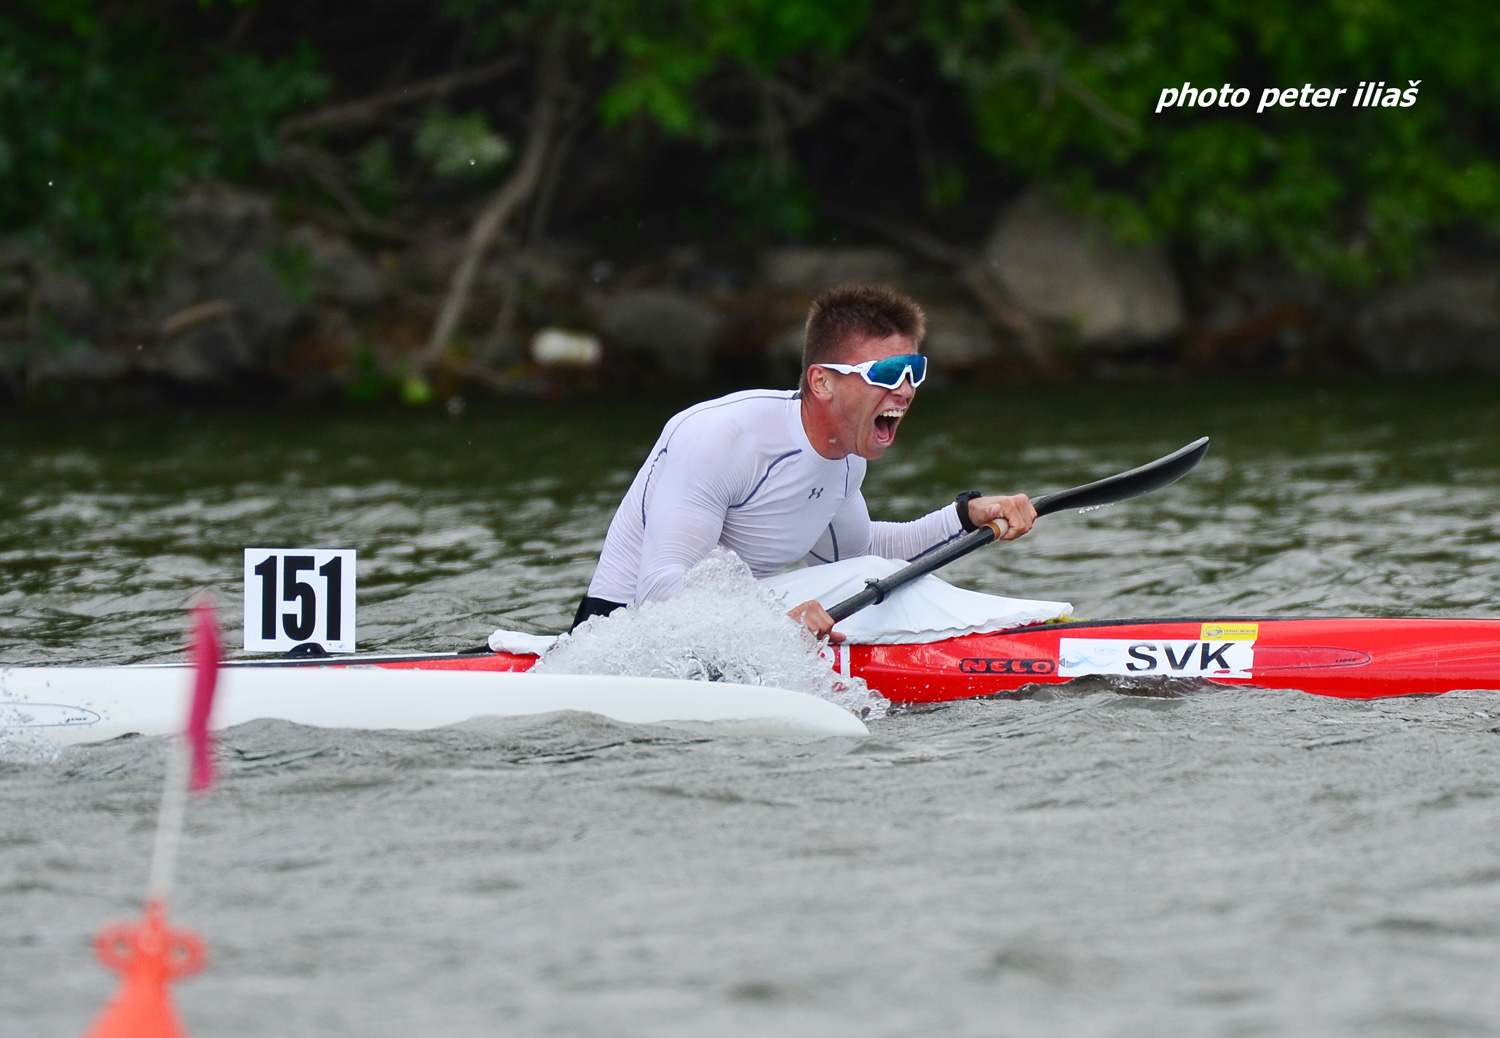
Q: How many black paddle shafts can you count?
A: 1